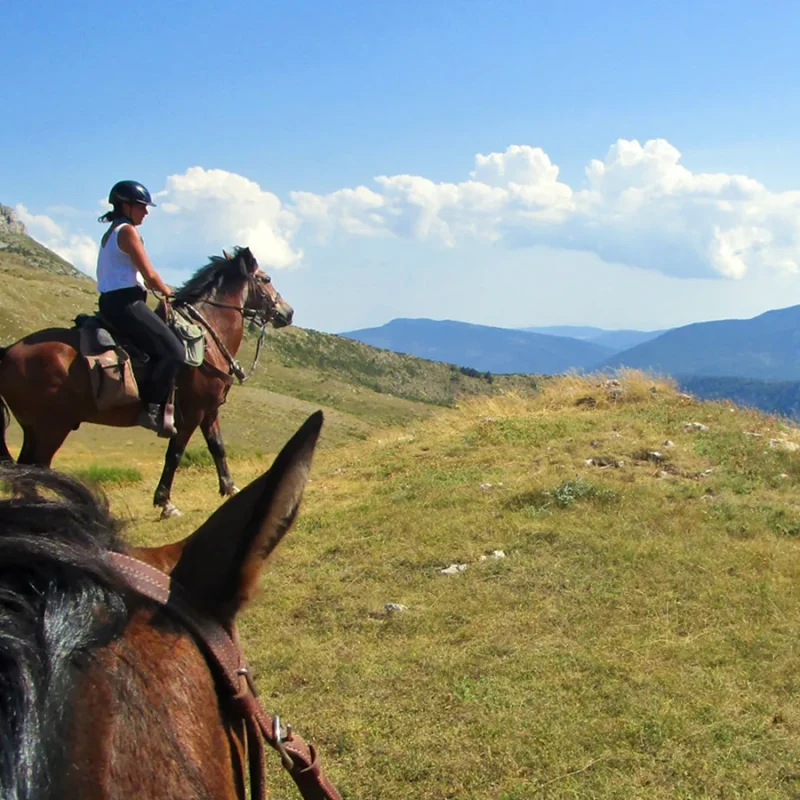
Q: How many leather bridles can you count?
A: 2